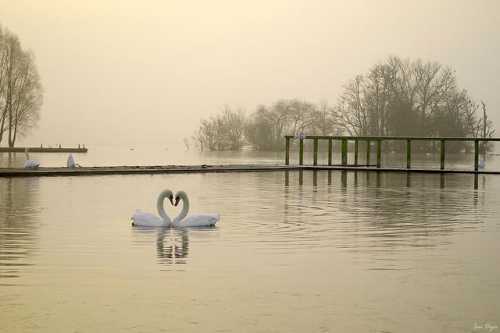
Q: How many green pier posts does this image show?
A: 11